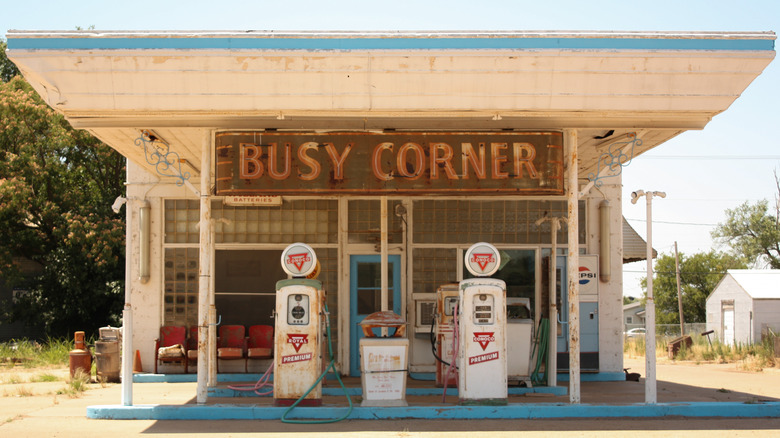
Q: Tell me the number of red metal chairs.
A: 4